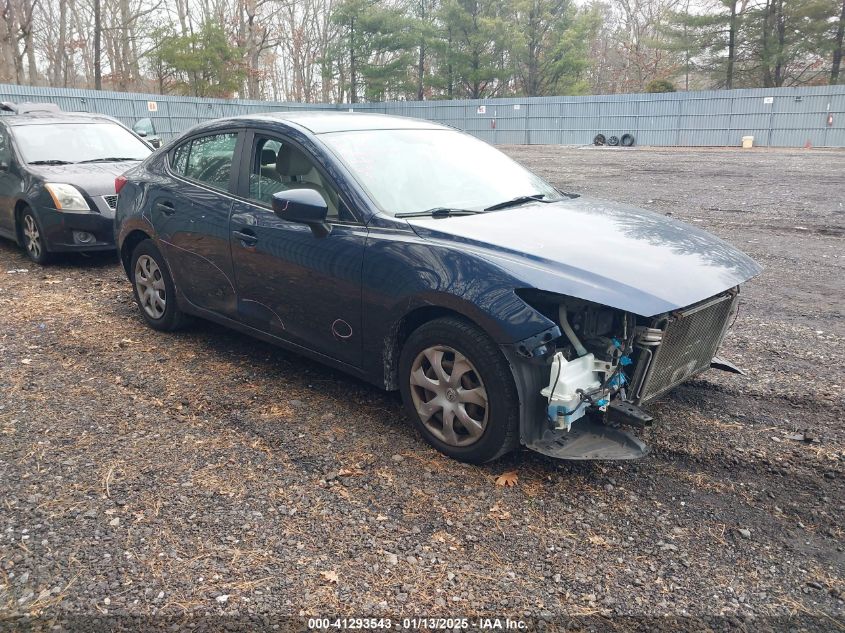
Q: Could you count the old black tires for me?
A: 3